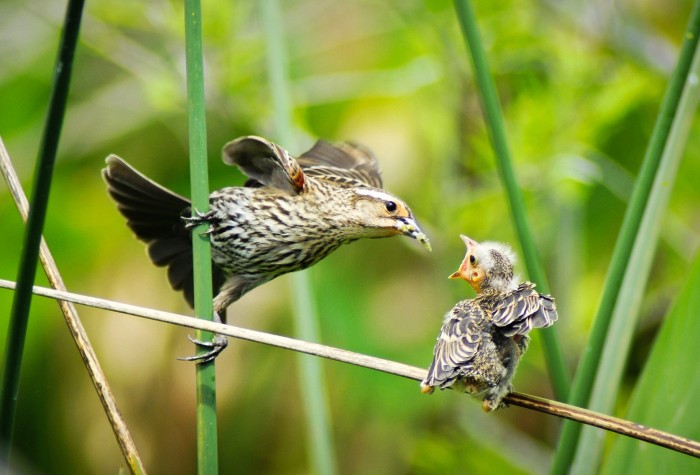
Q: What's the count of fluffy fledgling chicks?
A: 1